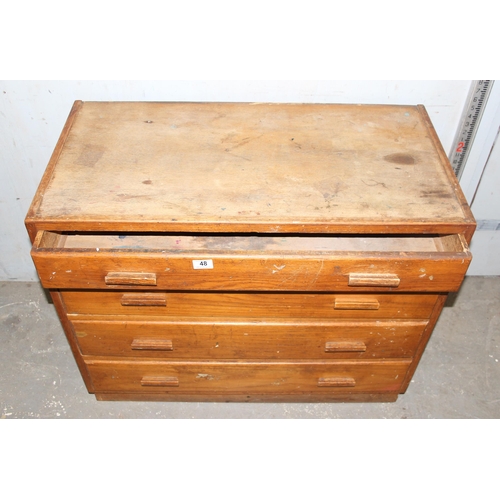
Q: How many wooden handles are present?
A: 8